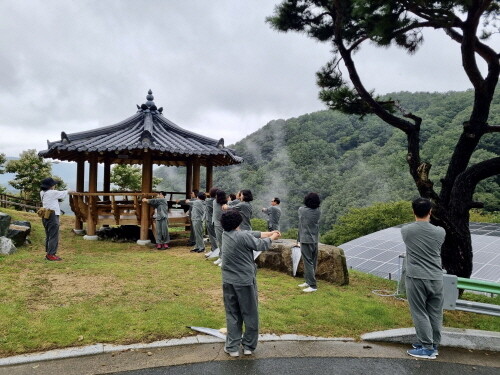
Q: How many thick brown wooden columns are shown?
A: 7